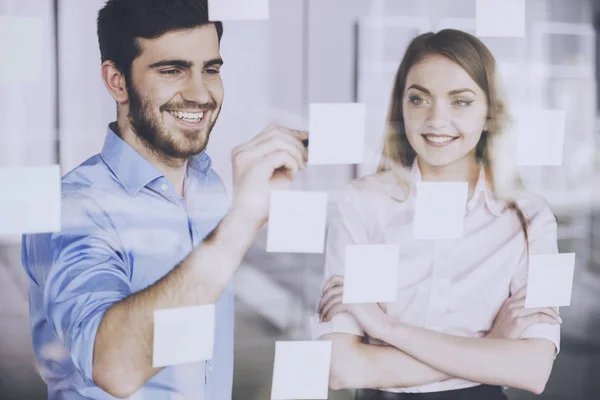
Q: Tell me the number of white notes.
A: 12